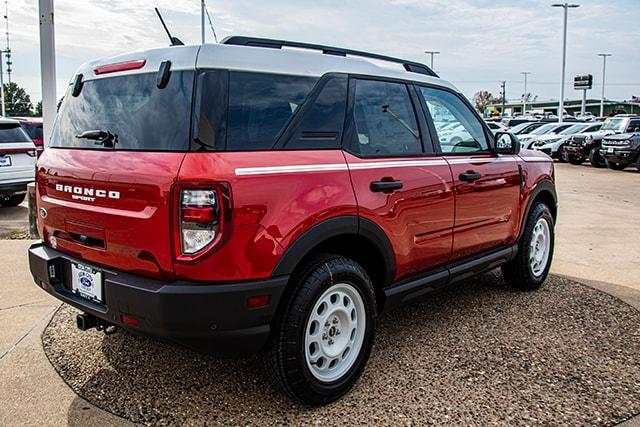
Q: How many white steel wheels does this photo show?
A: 2